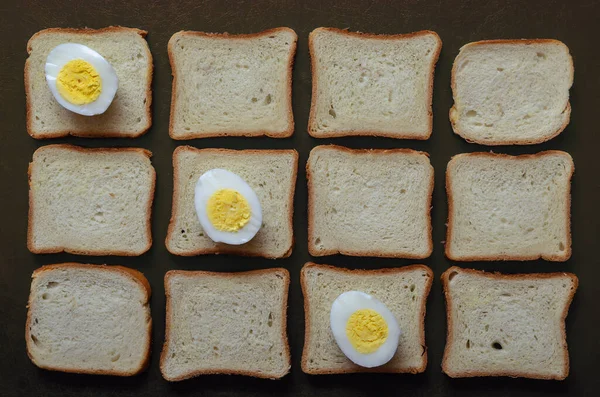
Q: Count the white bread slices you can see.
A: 12